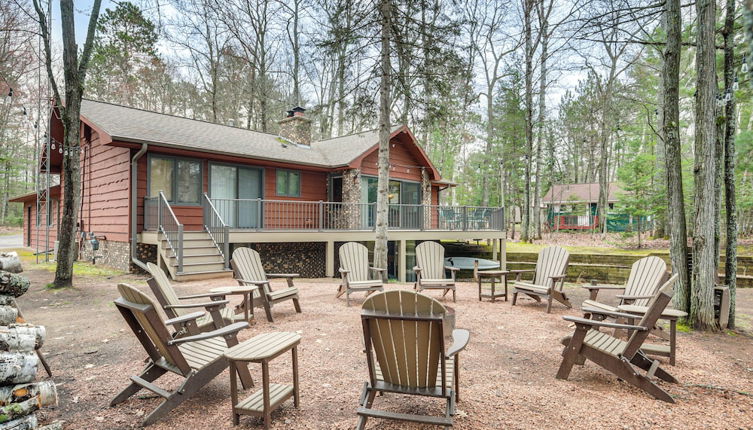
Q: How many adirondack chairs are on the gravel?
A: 9